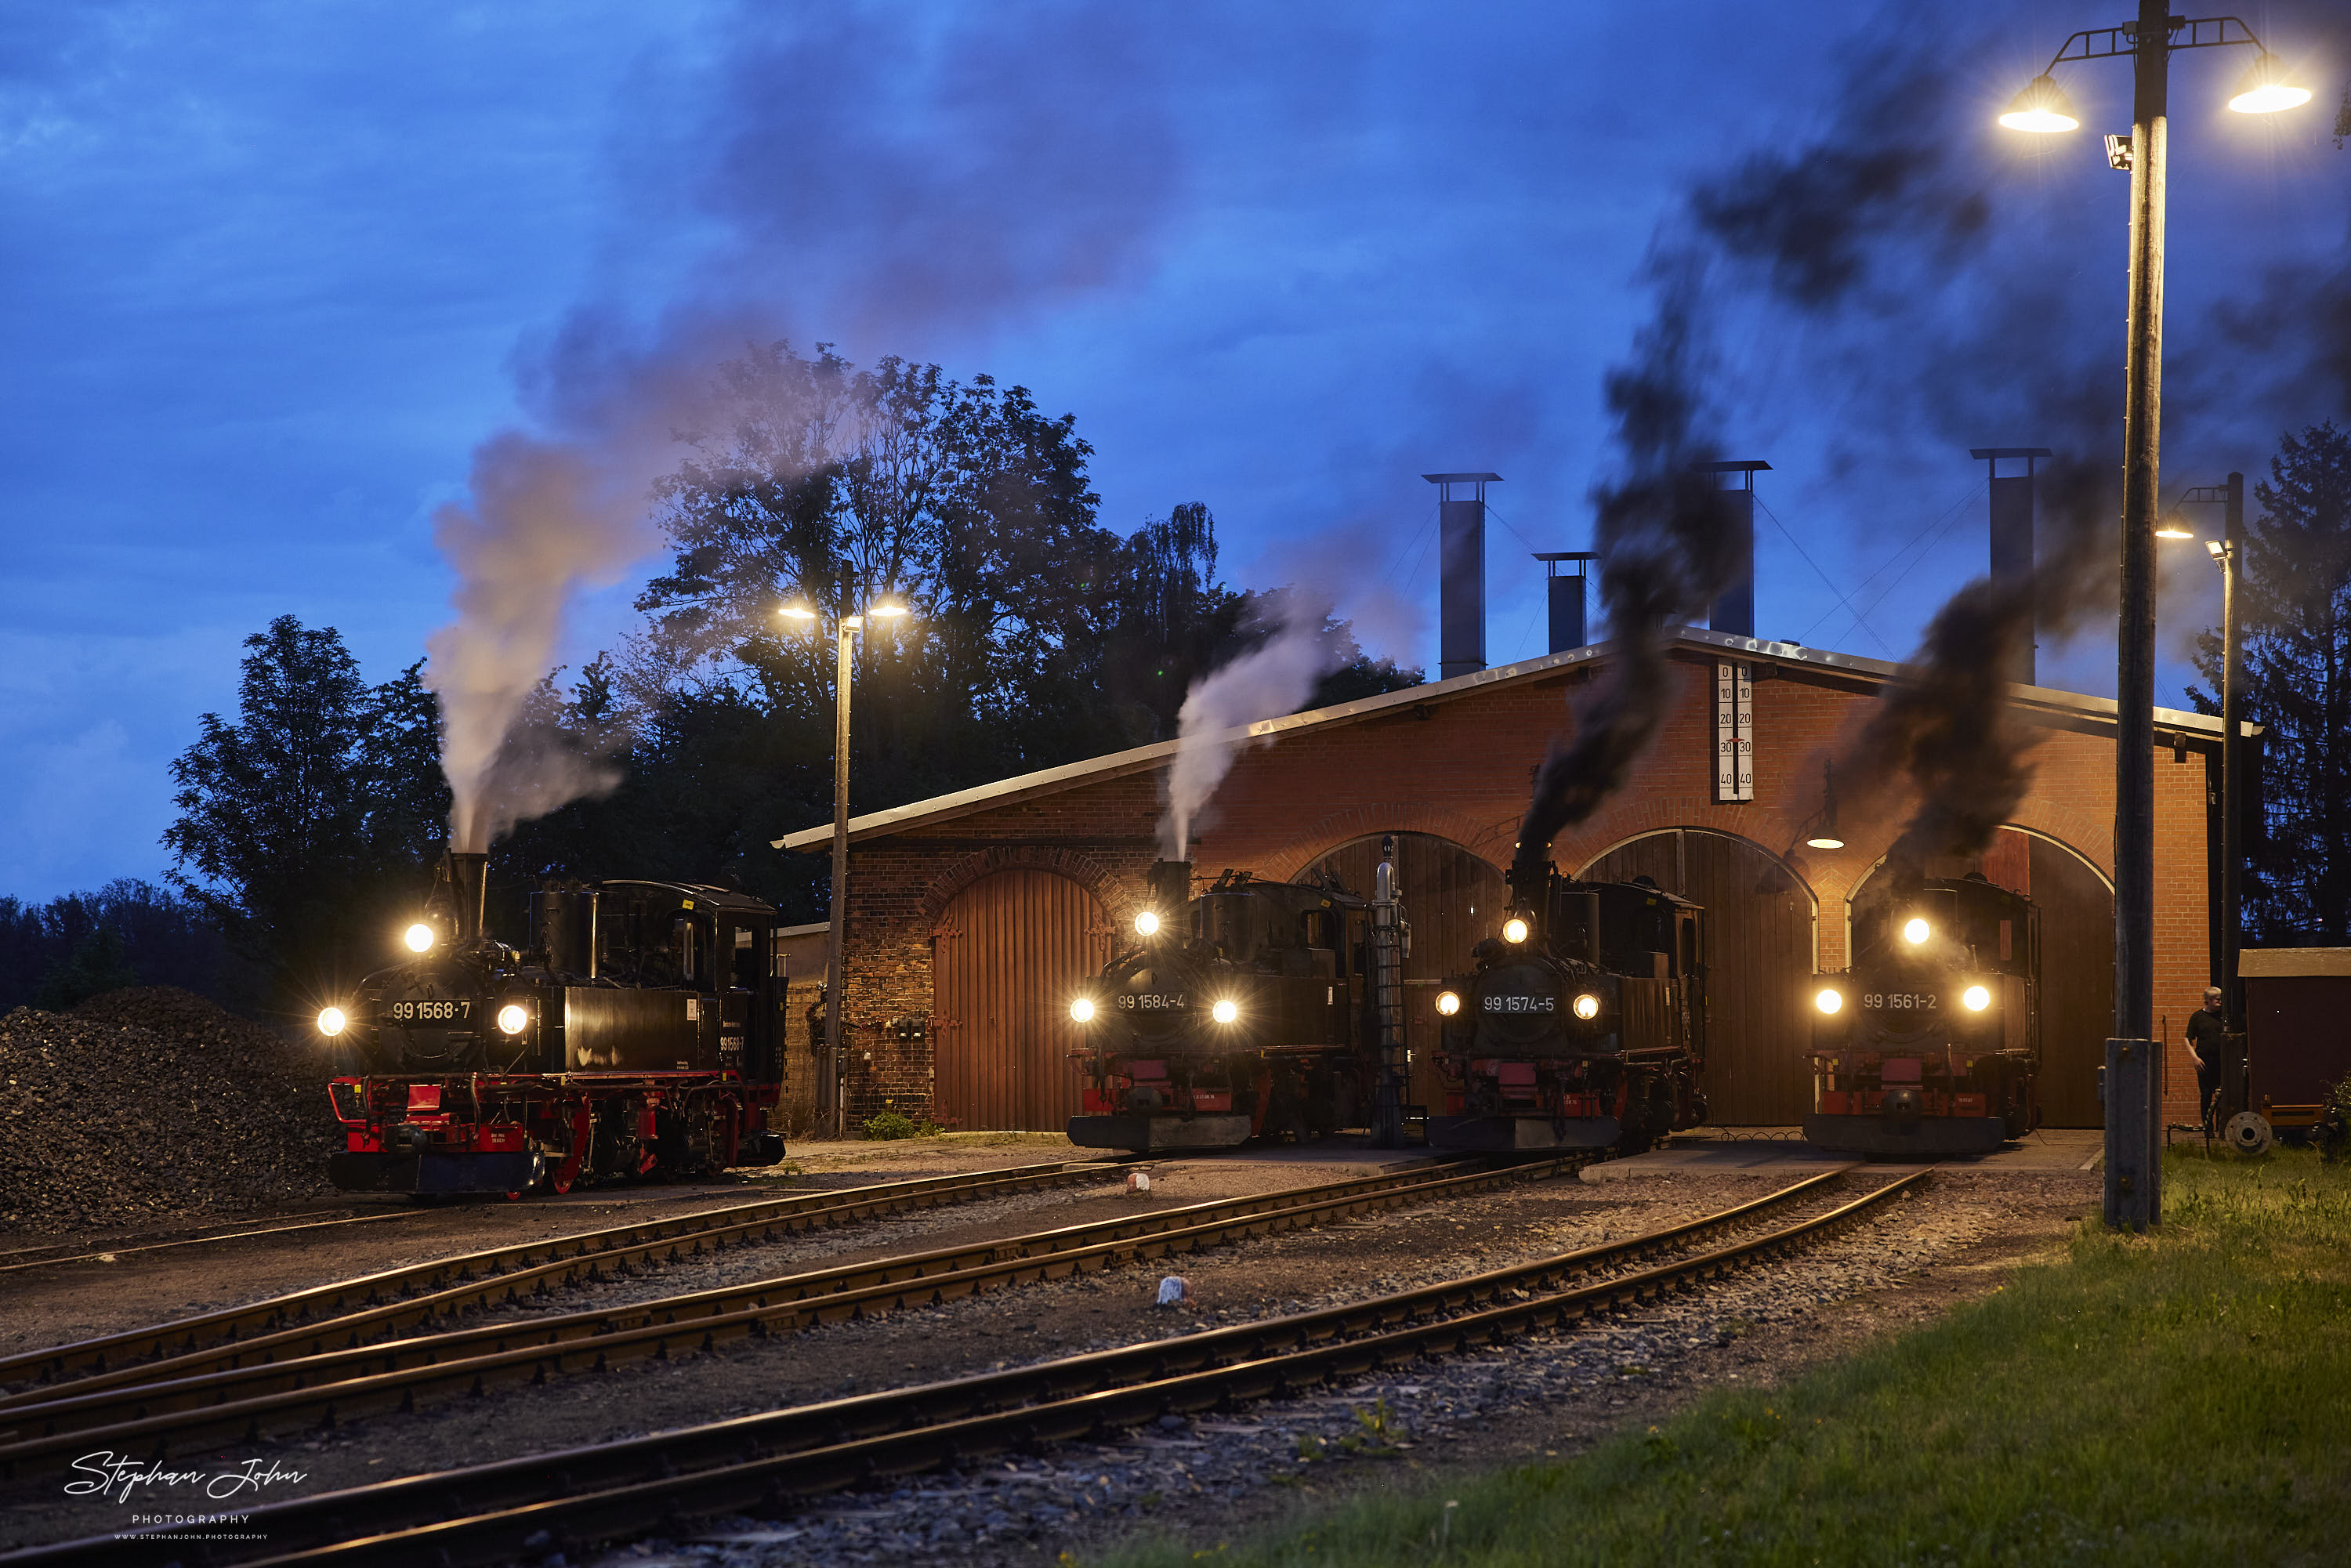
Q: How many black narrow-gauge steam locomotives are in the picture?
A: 4